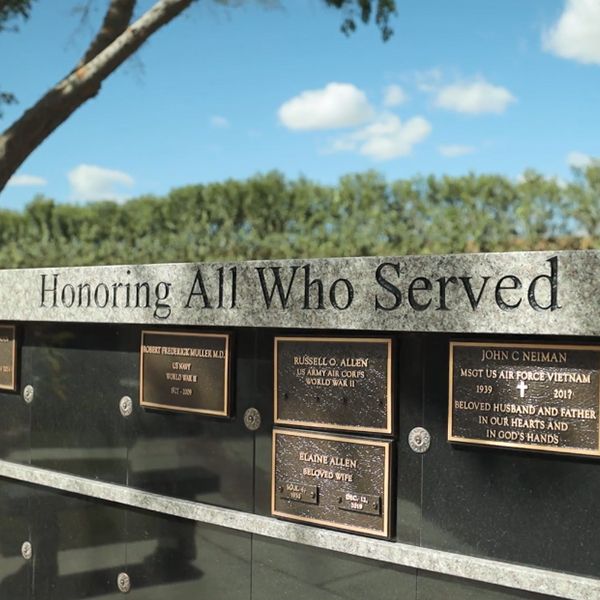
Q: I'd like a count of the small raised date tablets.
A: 2